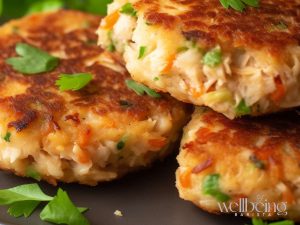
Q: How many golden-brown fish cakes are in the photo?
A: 3